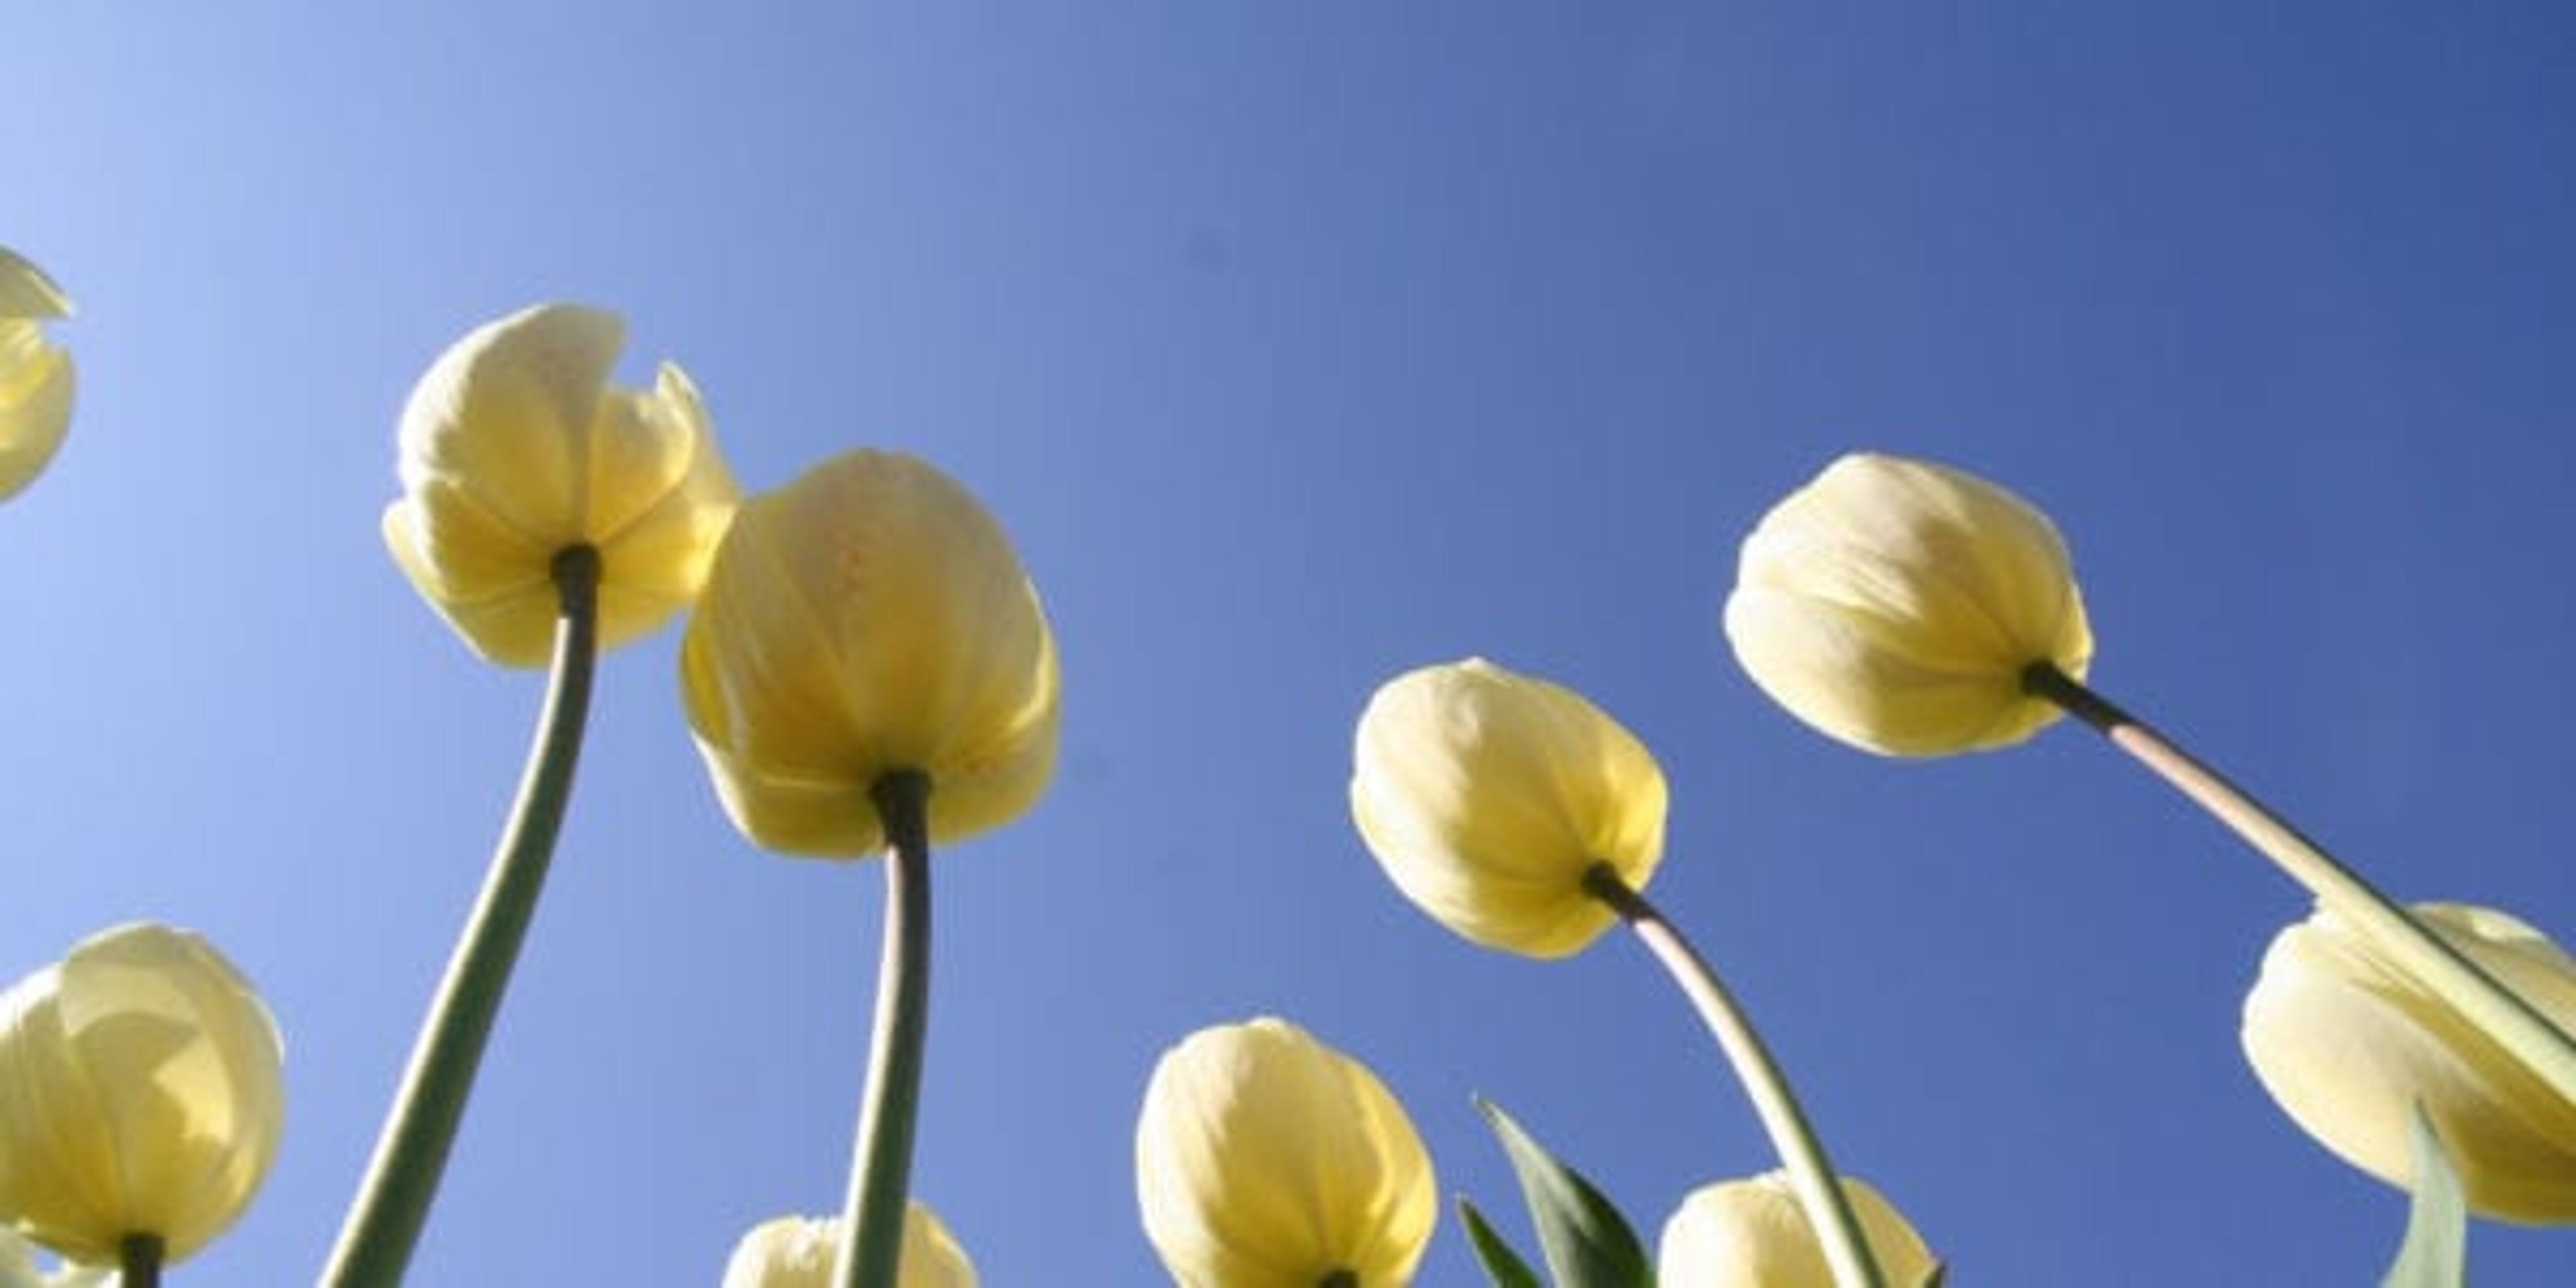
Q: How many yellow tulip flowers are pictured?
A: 10